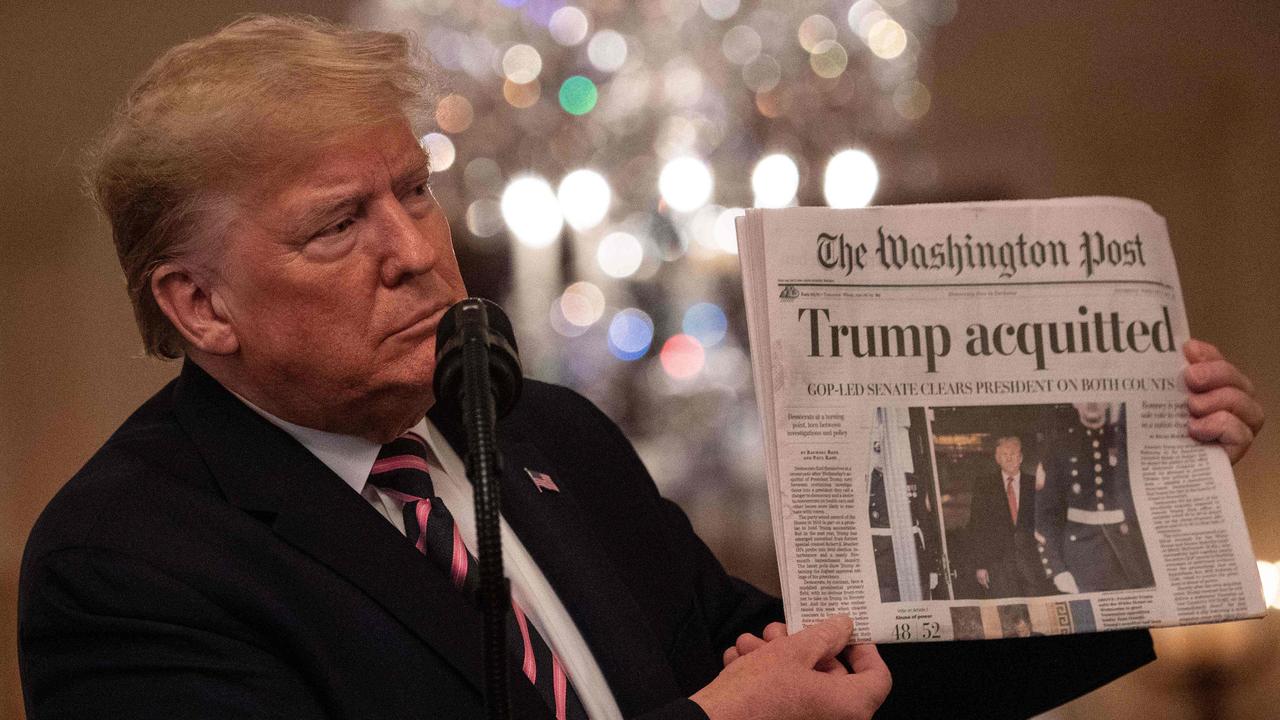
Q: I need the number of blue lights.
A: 2